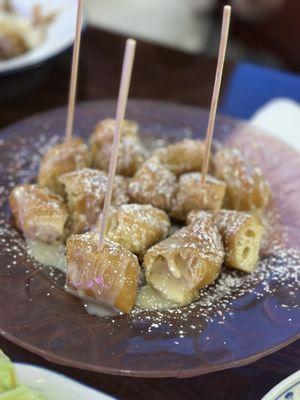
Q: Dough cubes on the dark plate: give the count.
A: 12